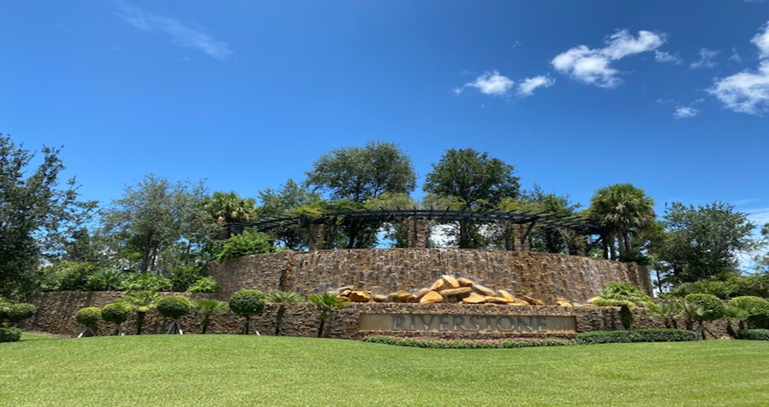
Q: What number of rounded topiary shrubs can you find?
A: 7